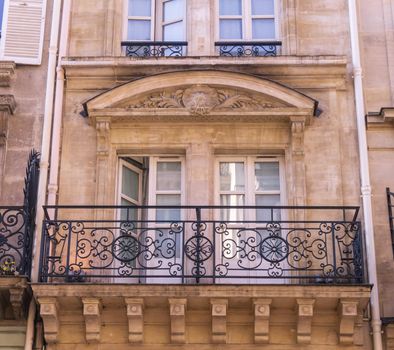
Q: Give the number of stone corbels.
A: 8